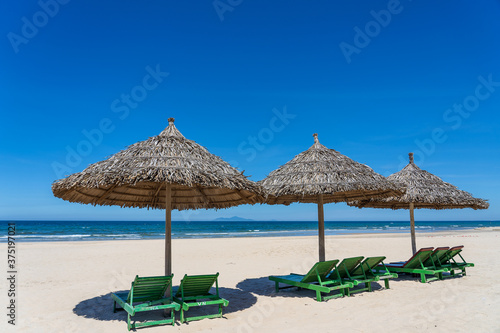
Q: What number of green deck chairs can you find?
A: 8